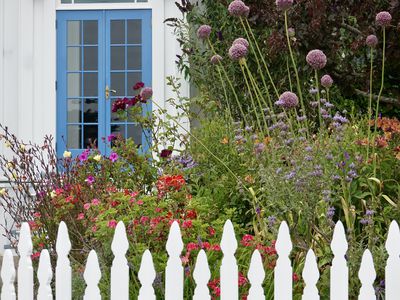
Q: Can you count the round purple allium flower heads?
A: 13